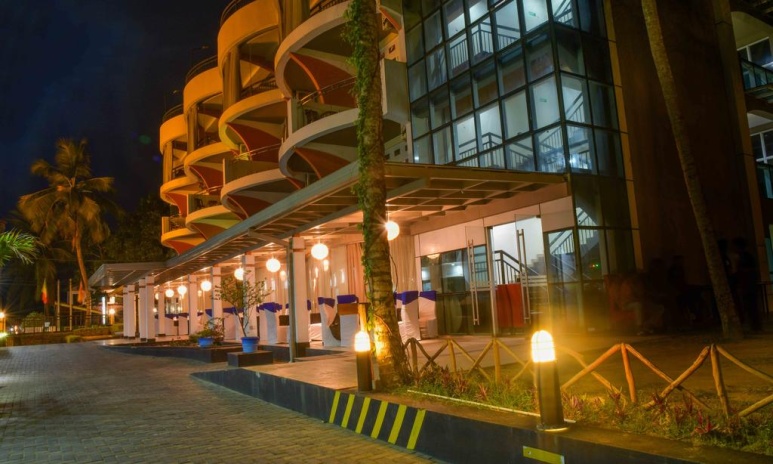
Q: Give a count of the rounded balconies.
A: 11